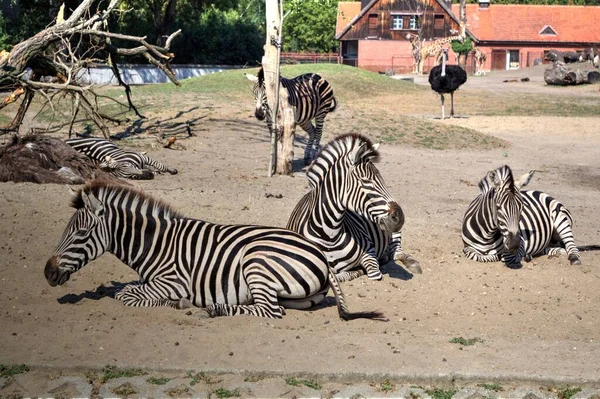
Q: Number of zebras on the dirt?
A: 5